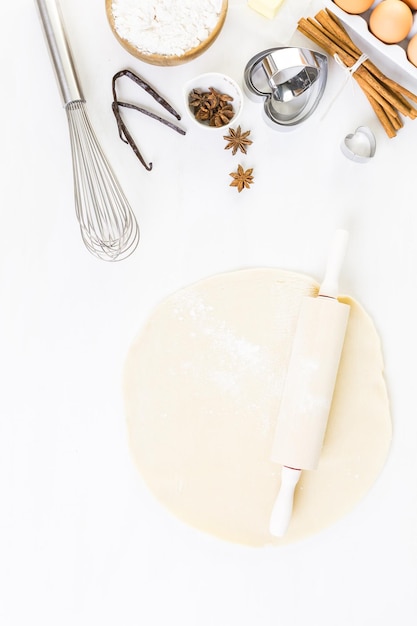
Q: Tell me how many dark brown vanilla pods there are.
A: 2